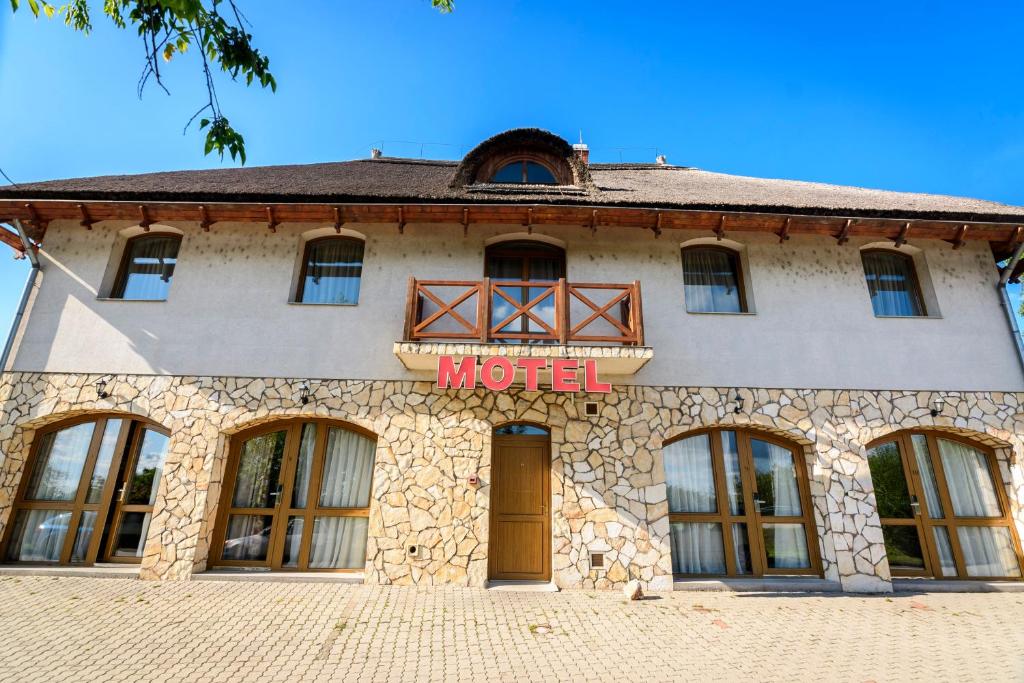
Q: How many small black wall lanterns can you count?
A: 4